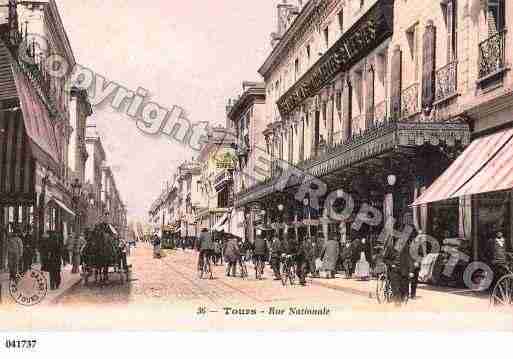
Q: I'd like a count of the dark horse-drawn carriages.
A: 1